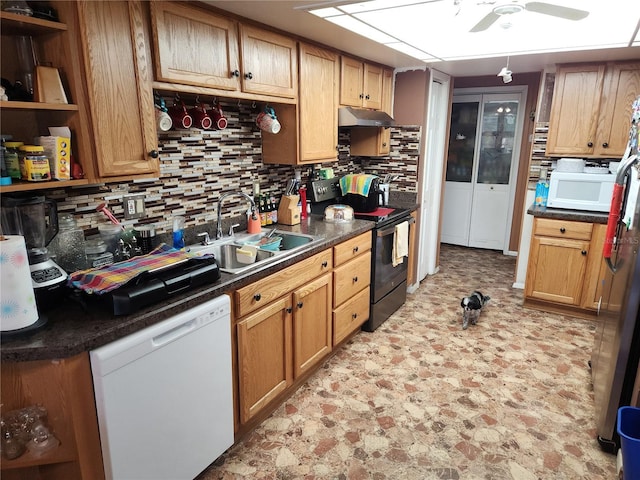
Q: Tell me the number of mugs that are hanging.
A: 5